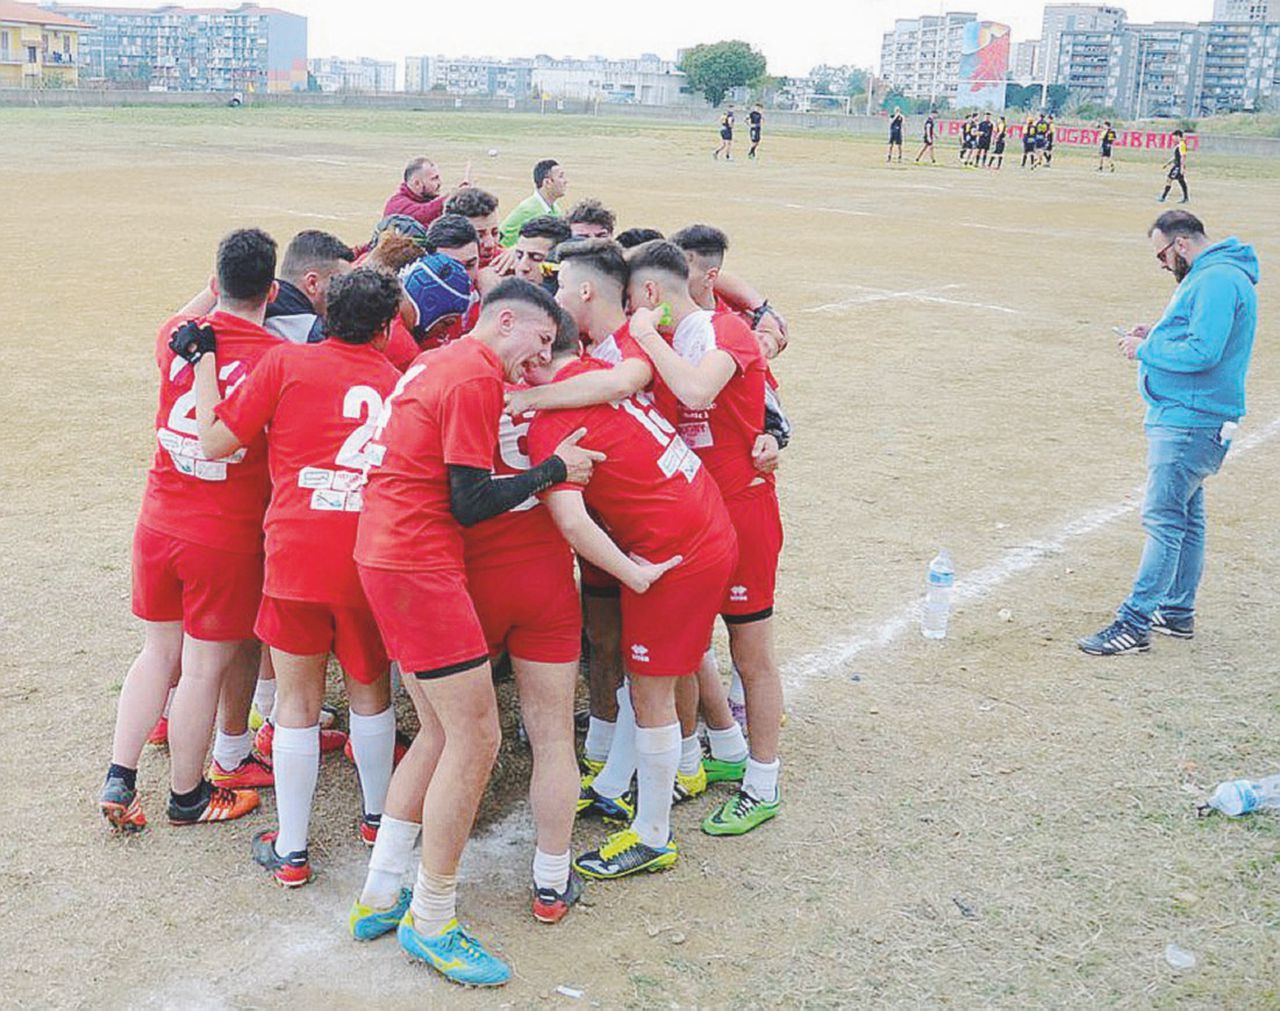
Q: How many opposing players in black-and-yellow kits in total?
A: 13